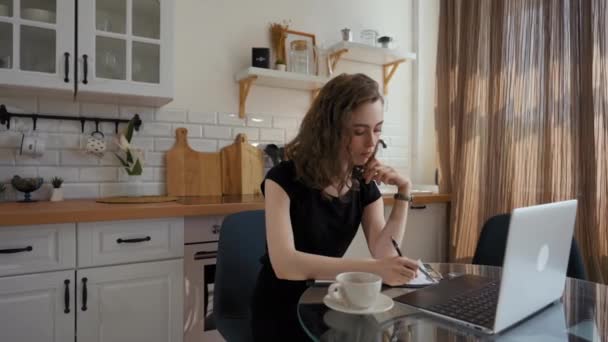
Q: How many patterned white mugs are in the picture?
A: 1